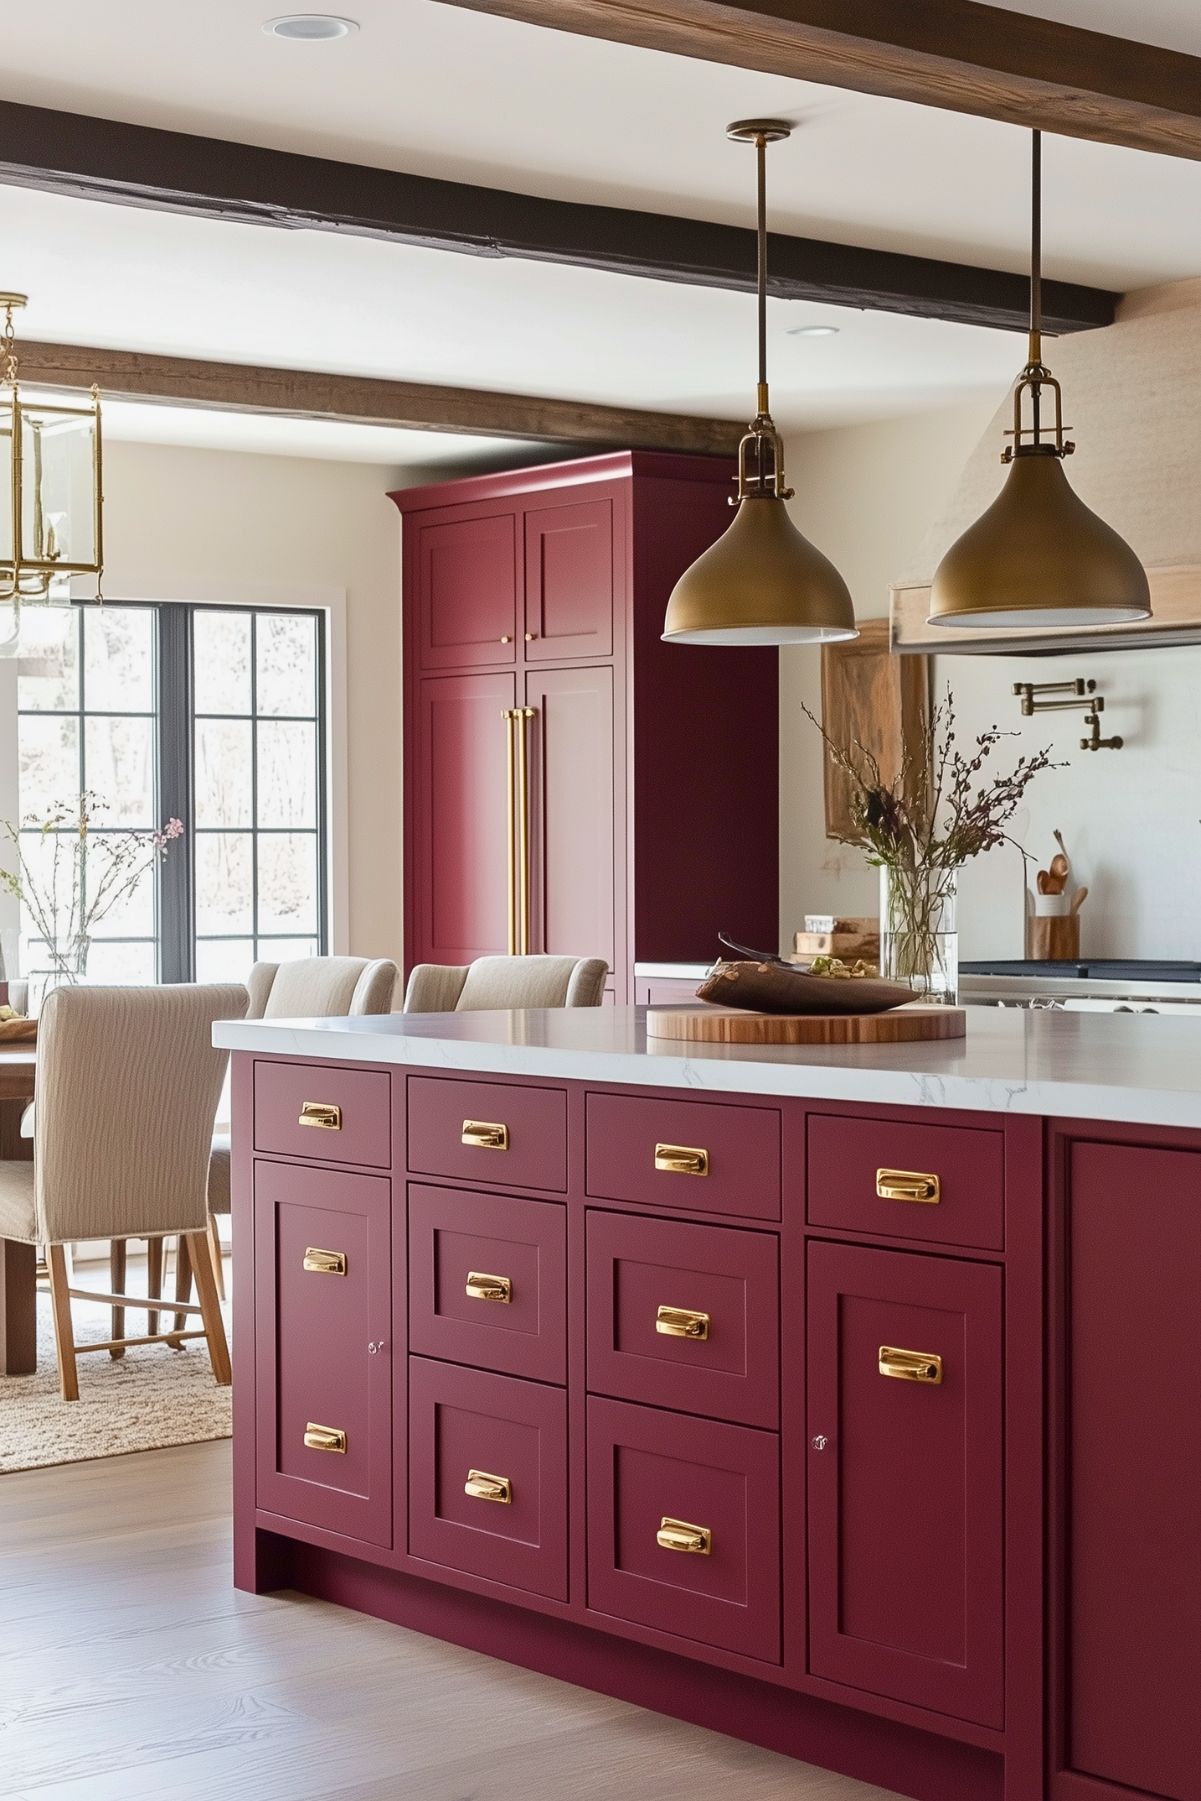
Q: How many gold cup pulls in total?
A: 11